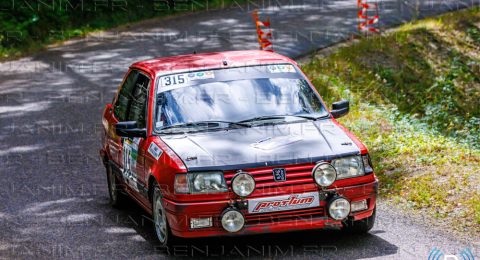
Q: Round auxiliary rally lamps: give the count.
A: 4